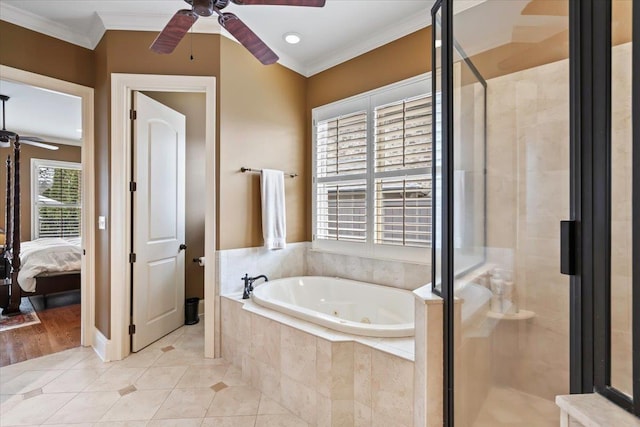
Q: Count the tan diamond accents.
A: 4